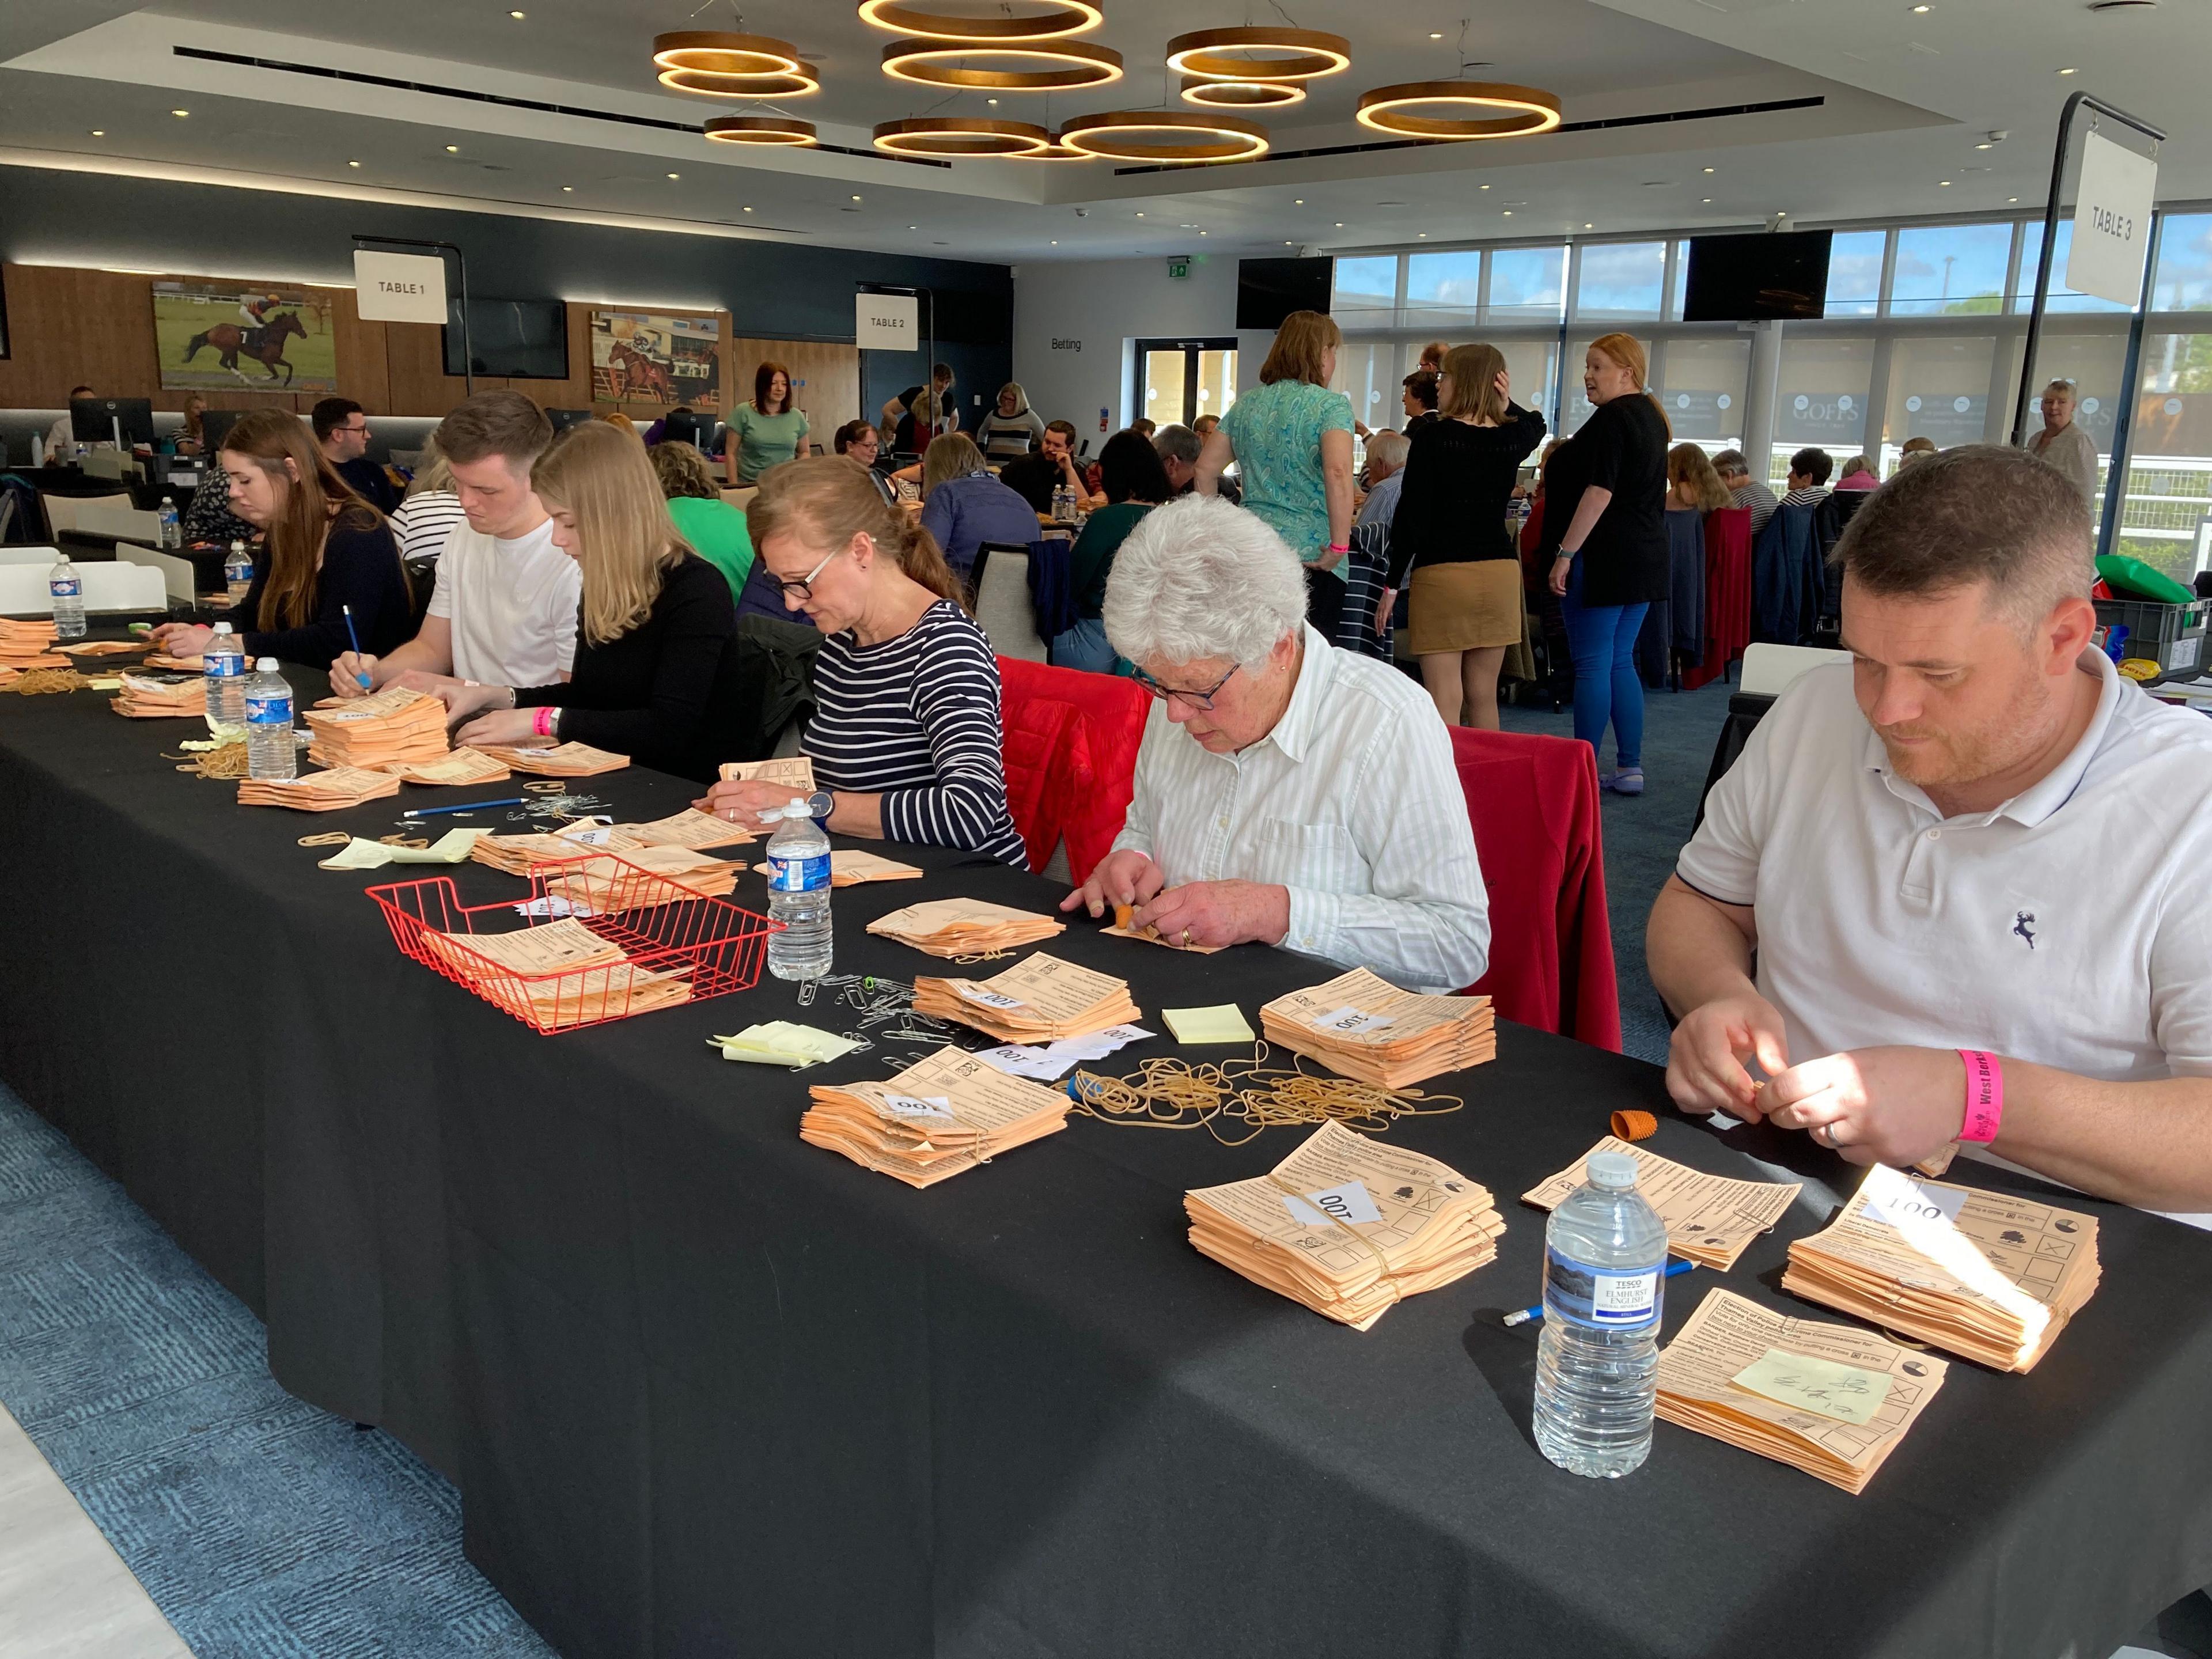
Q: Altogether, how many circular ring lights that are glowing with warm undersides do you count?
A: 11